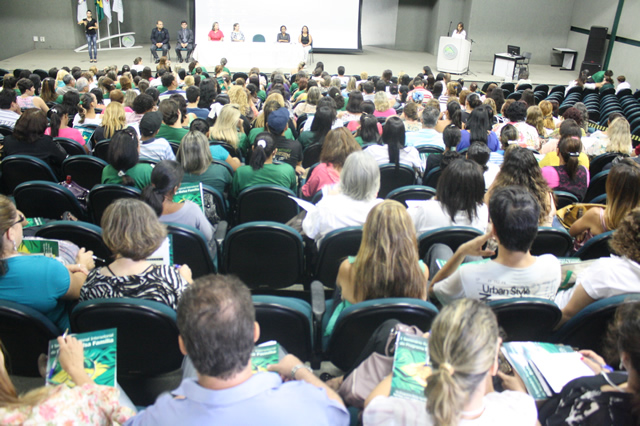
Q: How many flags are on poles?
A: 4